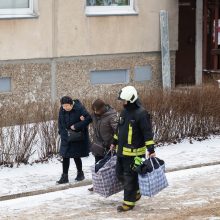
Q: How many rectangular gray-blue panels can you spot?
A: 3